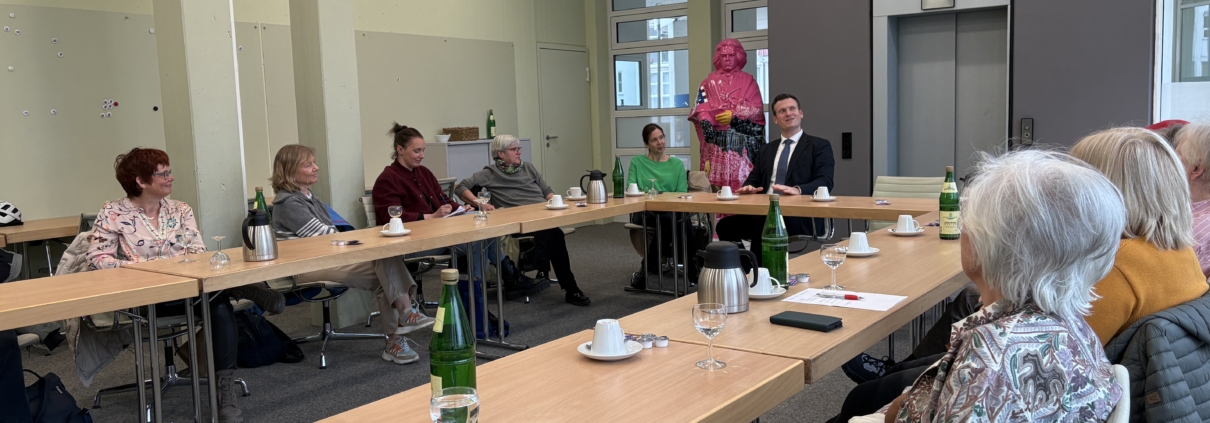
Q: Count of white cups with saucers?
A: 10